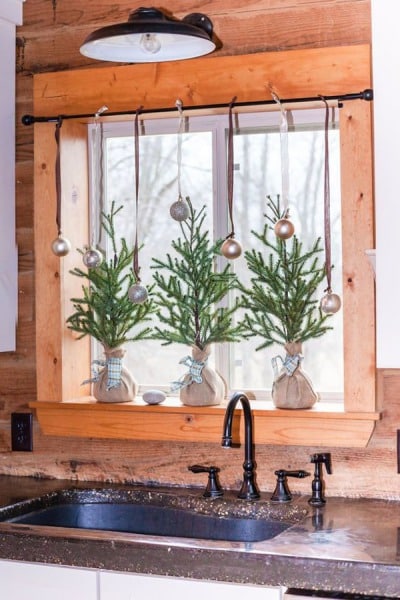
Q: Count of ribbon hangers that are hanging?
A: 7